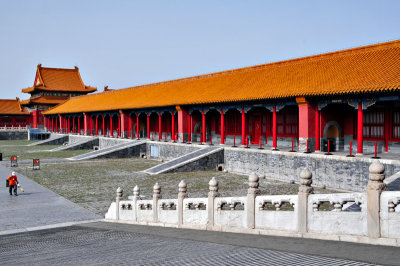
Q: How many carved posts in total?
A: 8